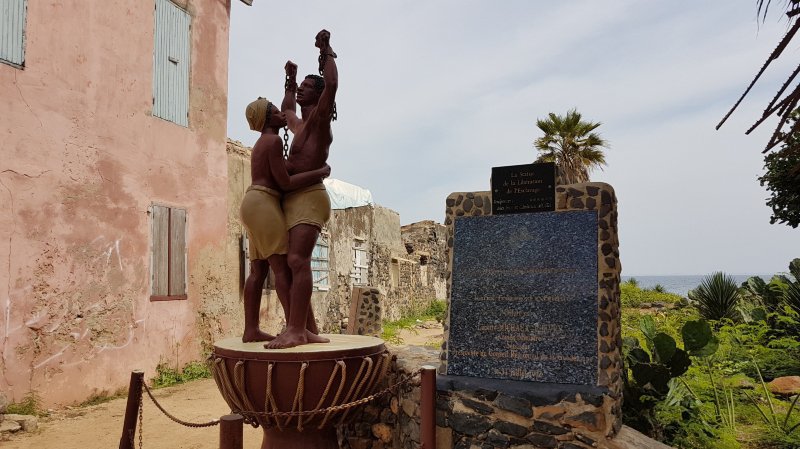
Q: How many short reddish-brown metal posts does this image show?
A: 3